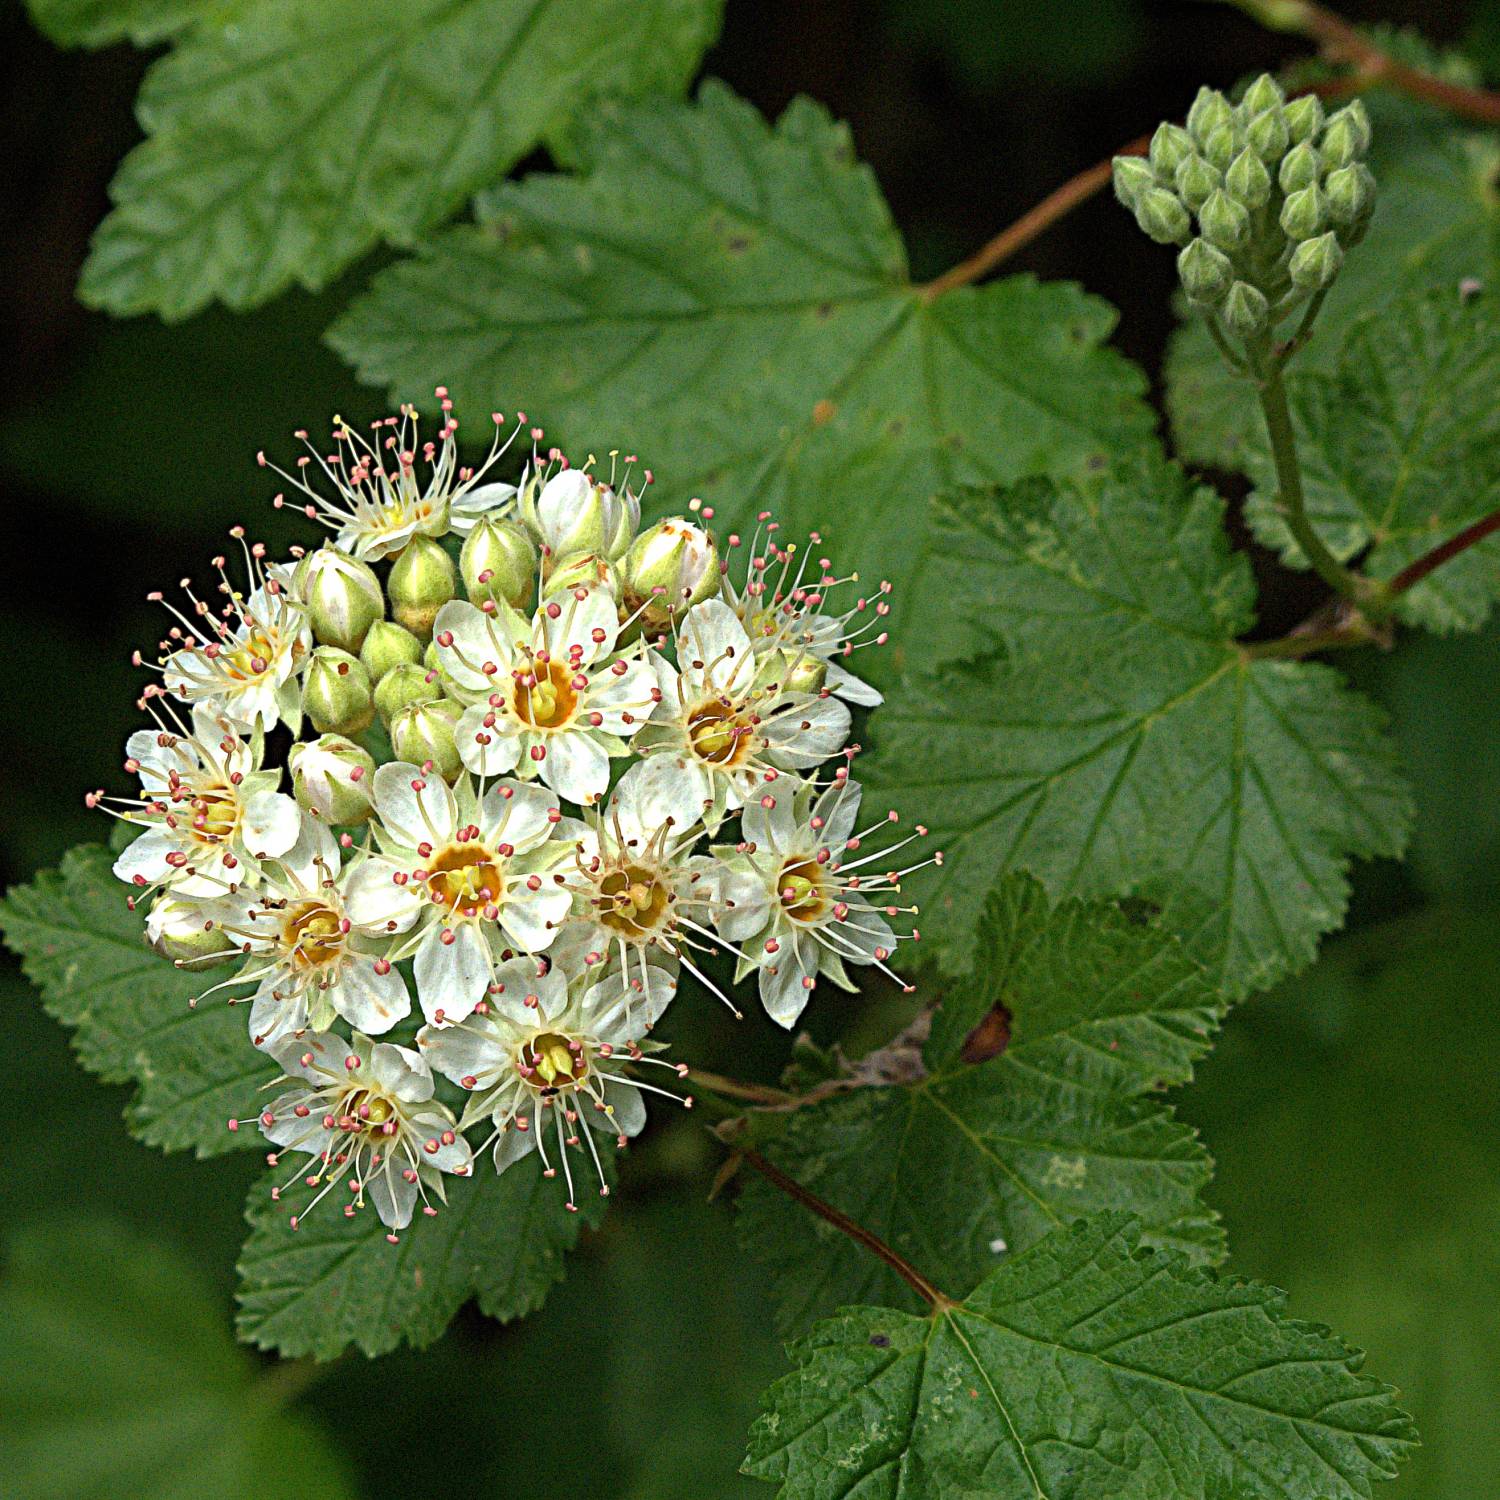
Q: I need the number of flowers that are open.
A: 12